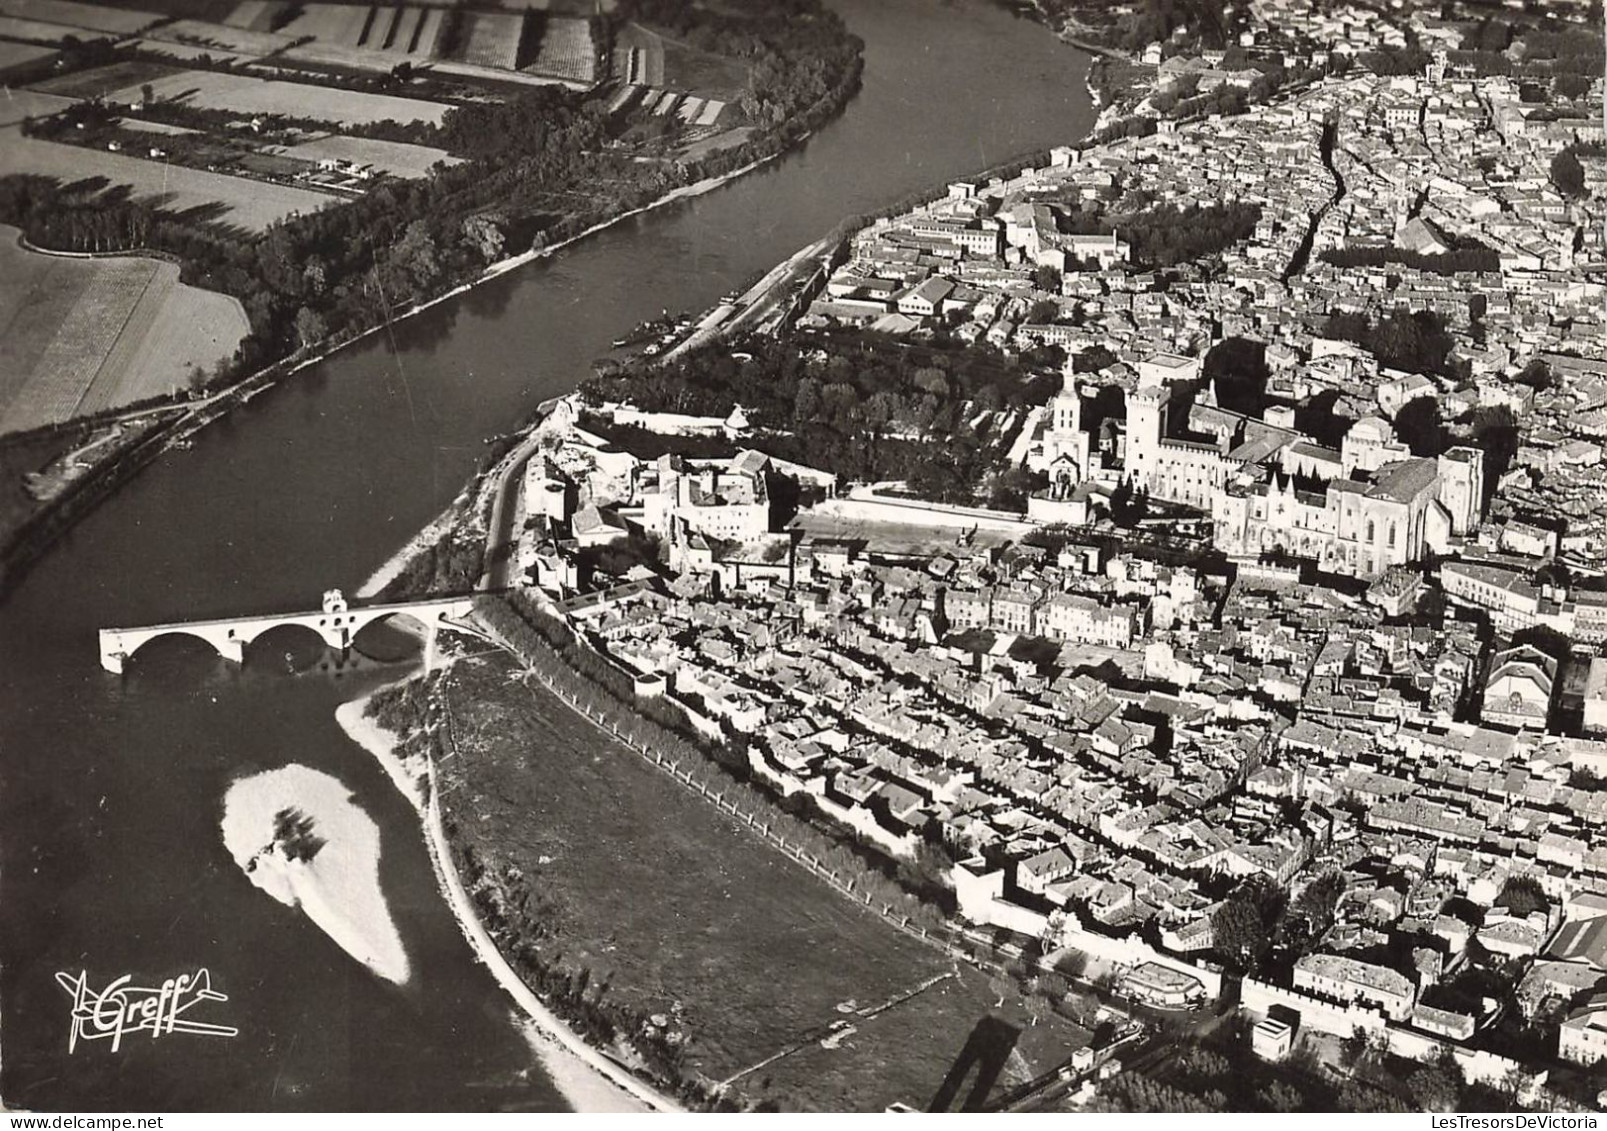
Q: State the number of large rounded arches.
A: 3